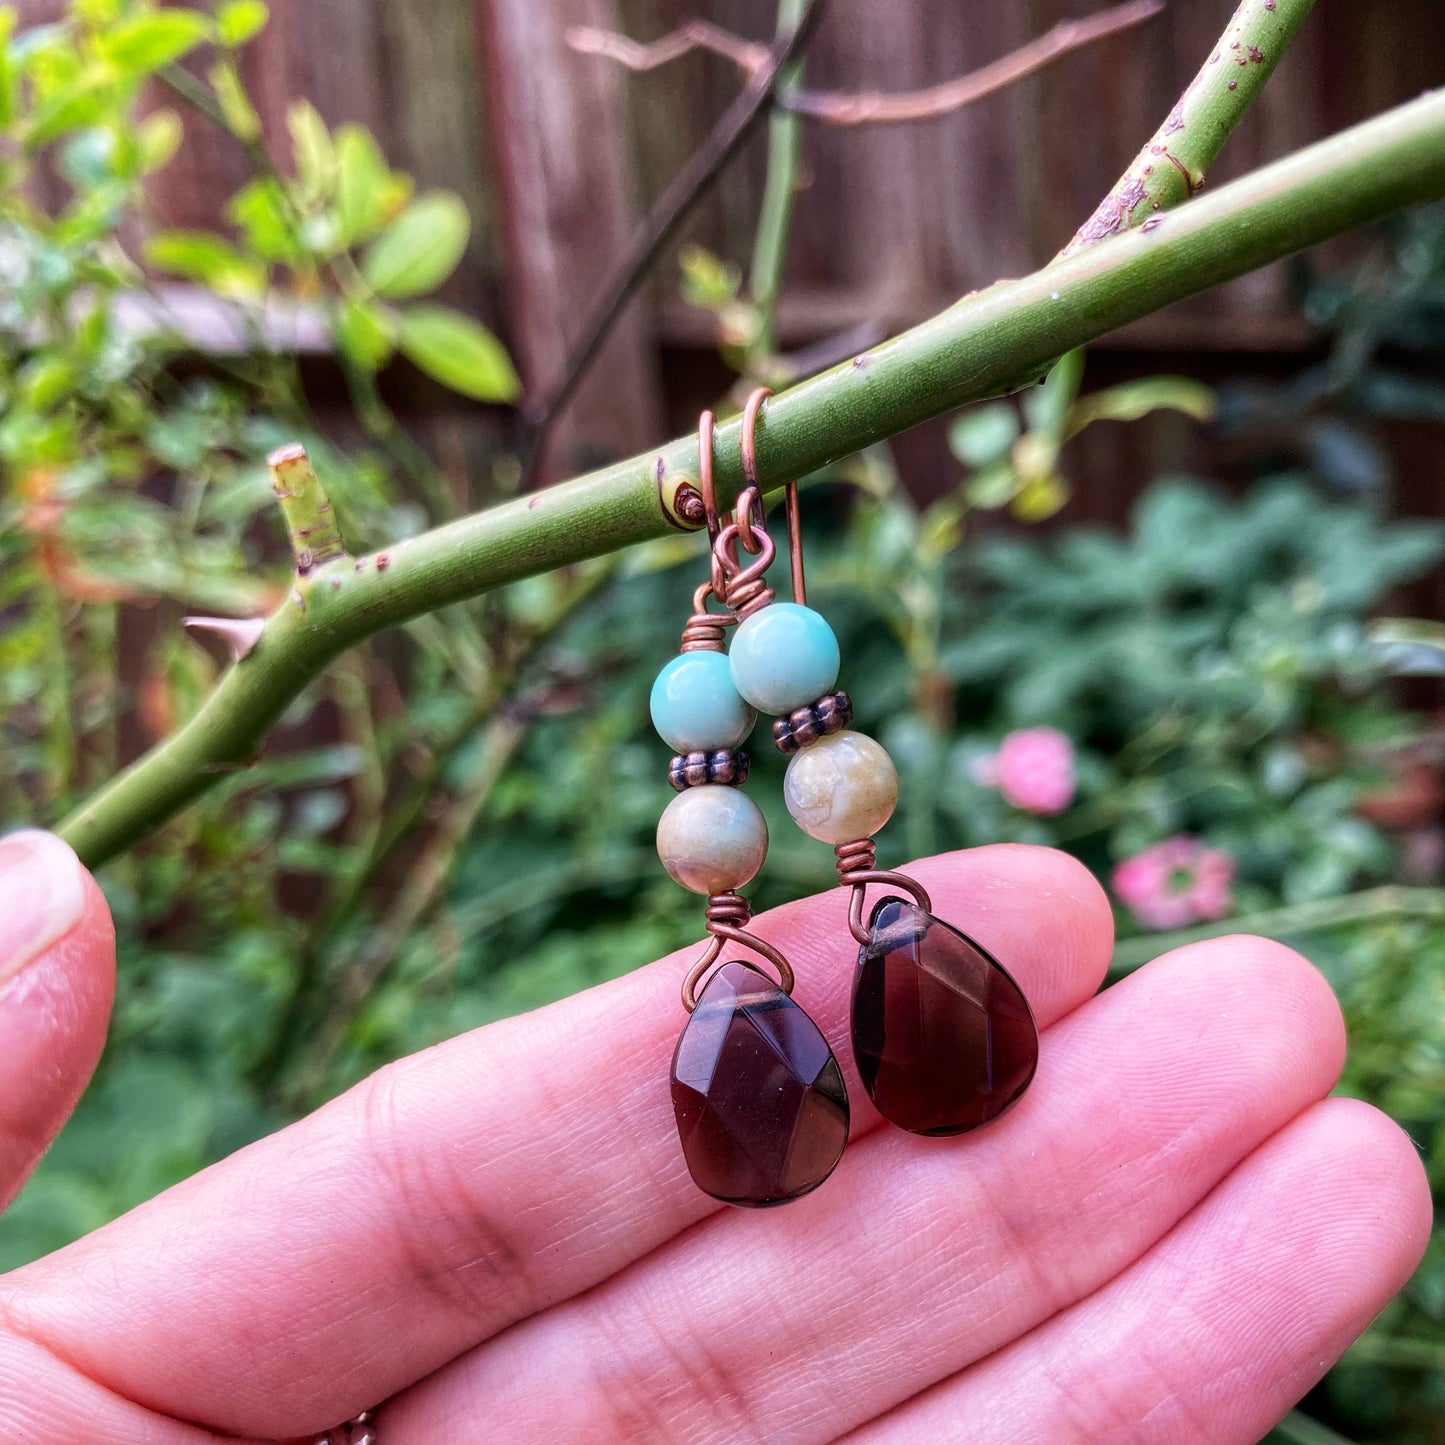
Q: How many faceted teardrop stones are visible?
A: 2